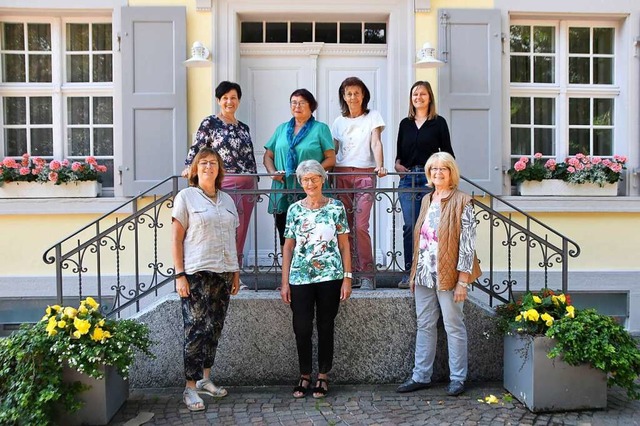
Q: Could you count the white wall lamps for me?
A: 2